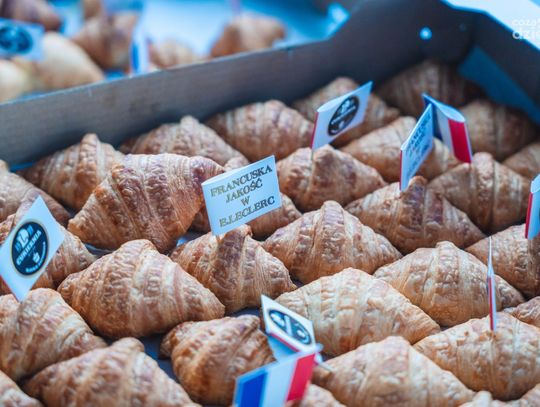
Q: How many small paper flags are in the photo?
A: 11